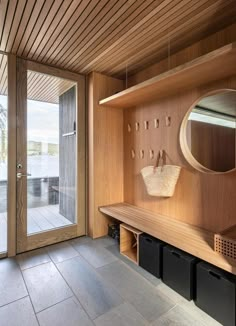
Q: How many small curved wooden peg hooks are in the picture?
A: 9